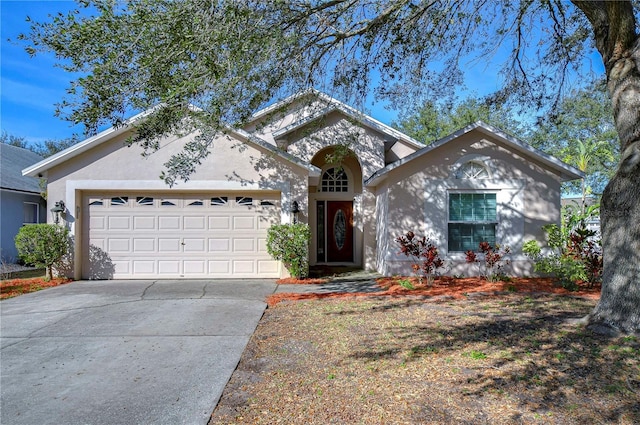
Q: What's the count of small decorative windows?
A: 8